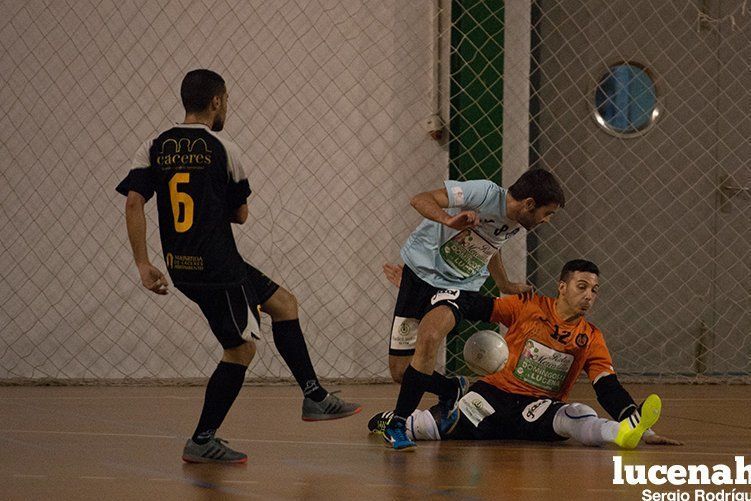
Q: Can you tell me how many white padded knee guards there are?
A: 2